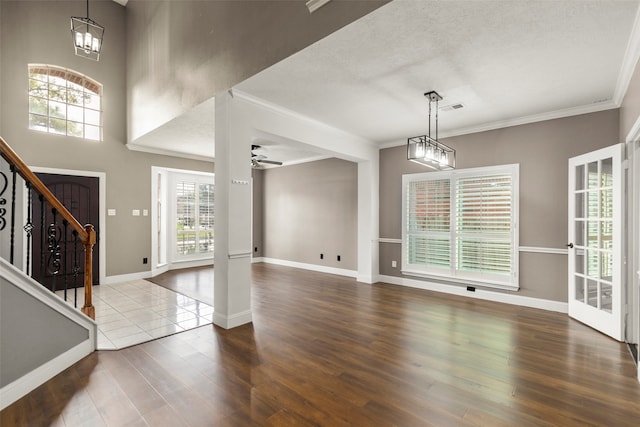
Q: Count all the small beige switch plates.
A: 3